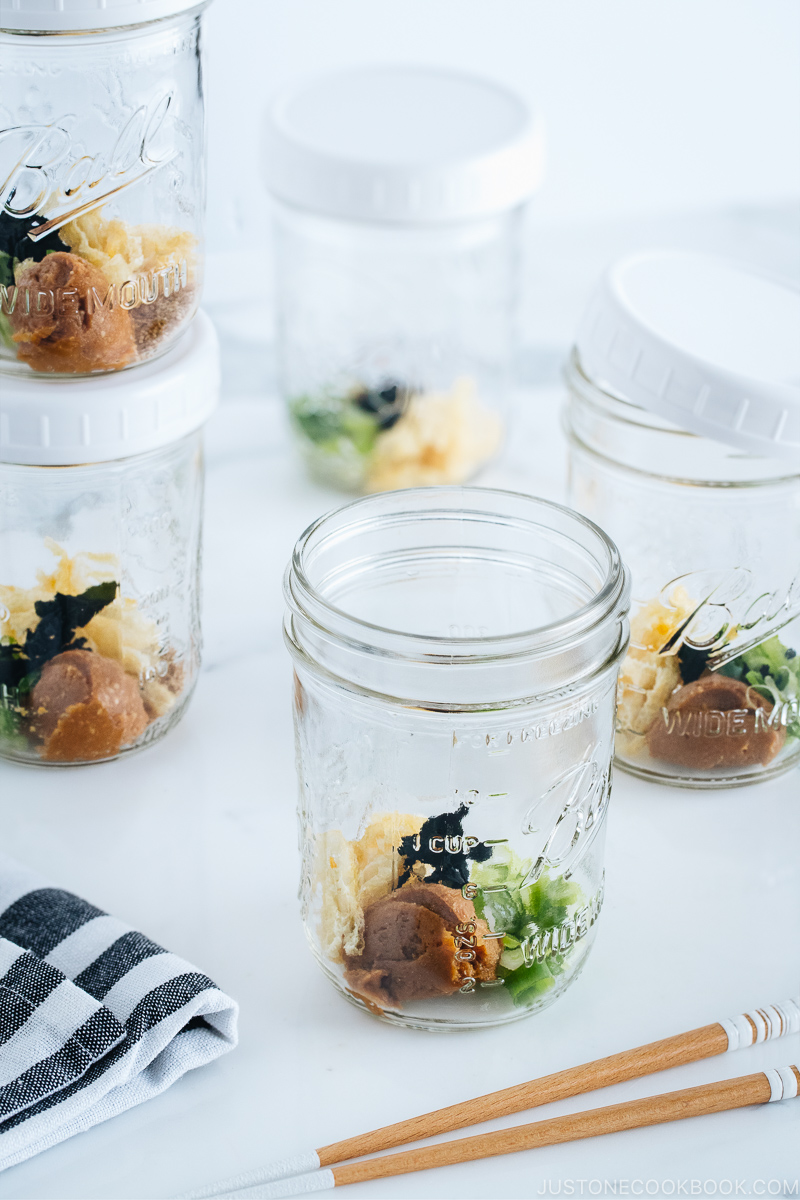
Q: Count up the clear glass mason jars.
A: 5